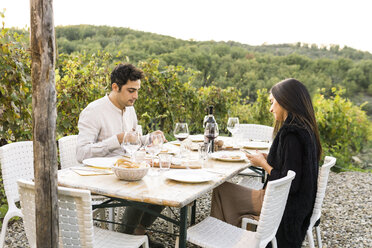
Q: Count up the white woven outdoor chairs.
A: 6